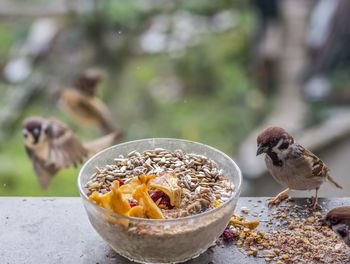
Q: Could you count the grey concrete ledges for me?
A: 1